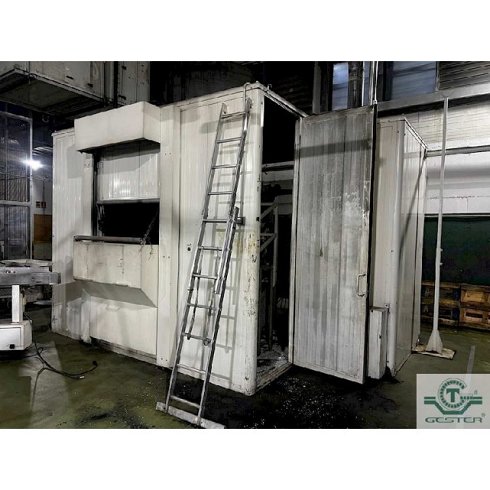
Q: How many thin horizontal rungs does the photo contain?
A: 11